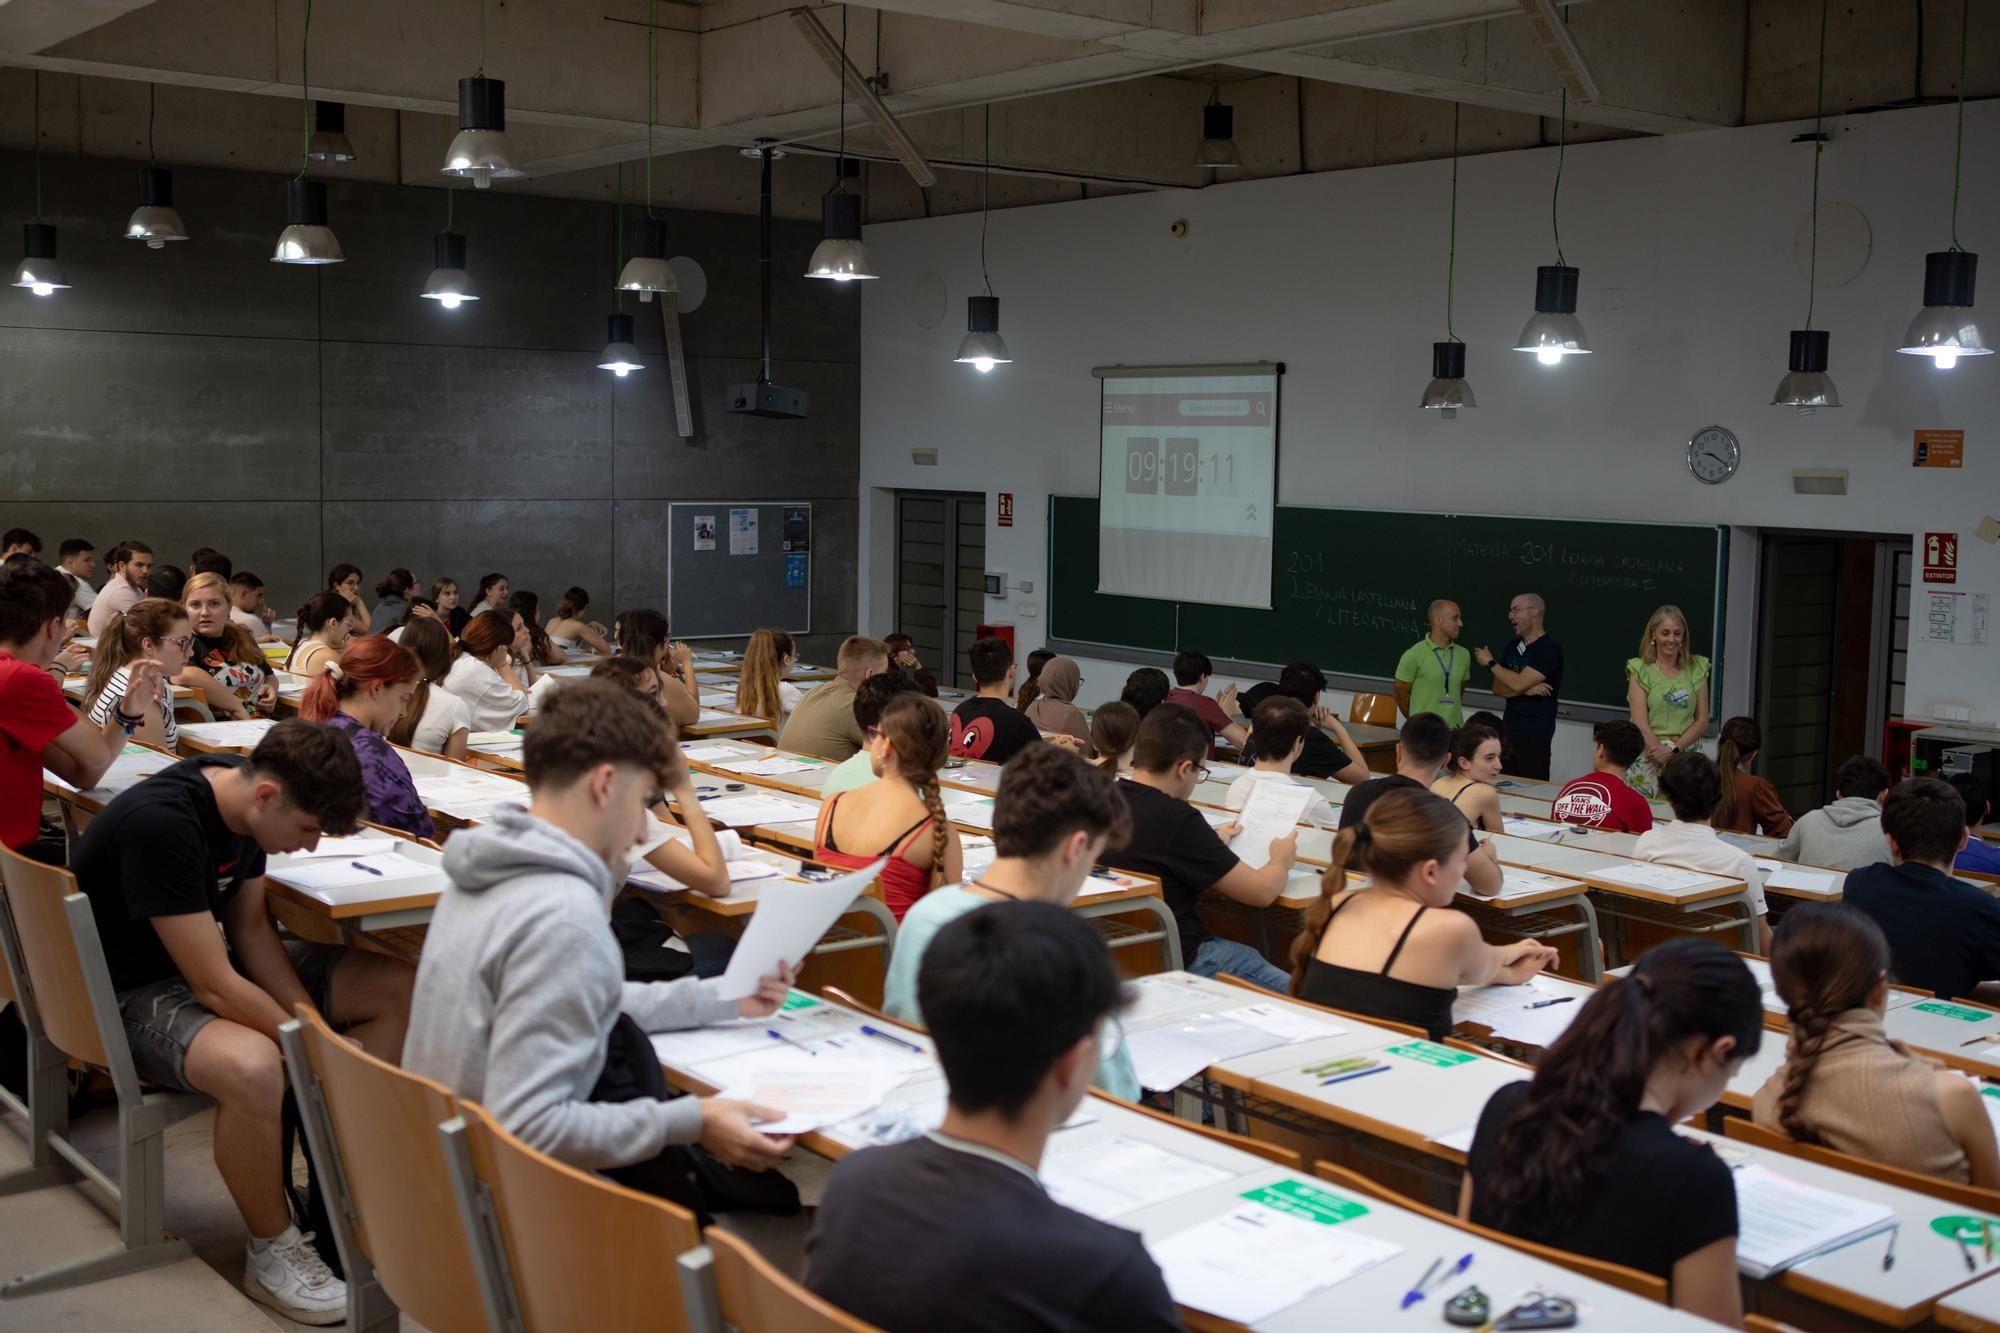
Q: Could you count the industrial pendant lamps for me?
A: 15